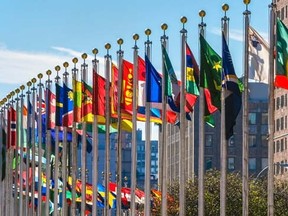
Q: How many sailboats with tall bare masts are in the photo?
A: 0